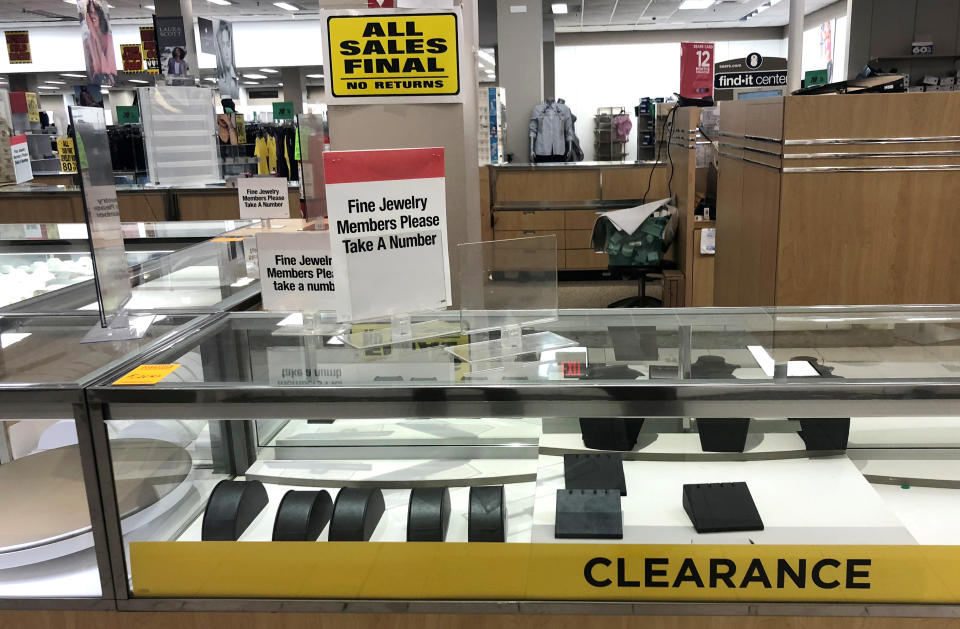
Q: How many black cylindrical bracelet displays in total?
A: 5